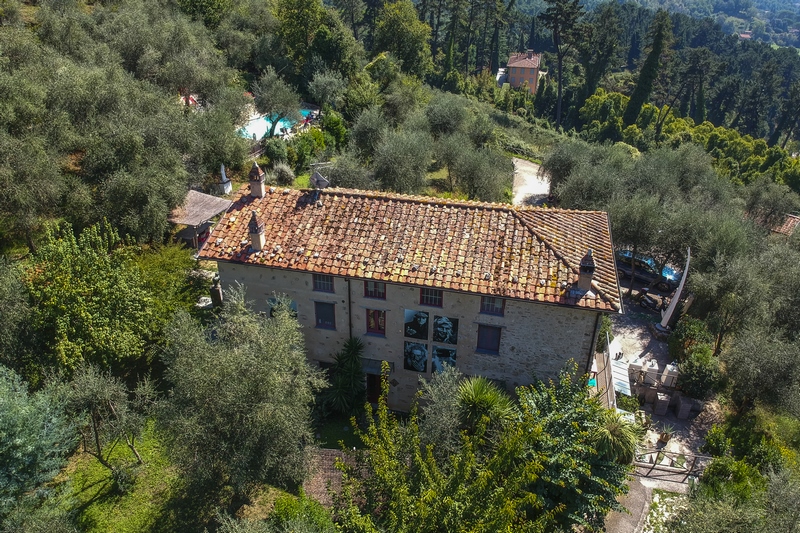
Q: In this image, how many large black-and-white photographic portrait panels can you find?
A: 4